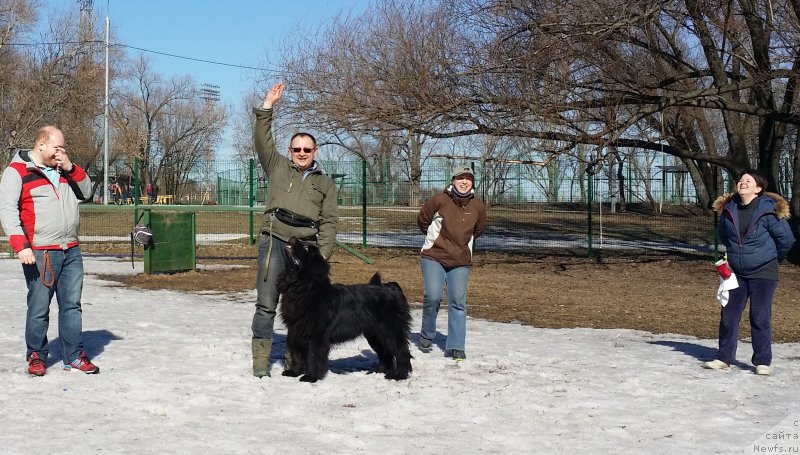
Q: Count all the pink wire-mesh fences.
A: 0